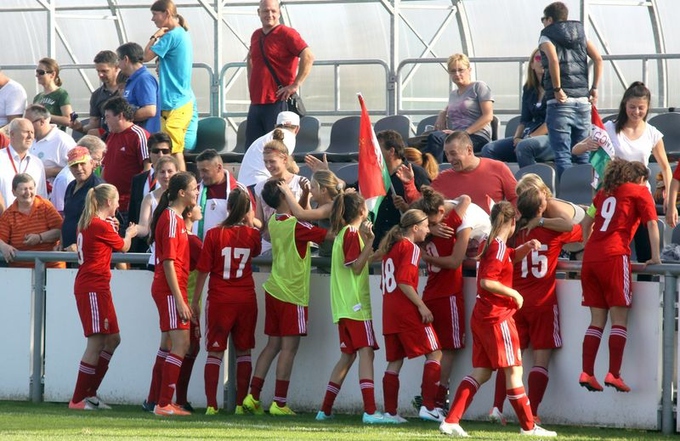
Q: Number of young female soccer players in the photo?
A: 11